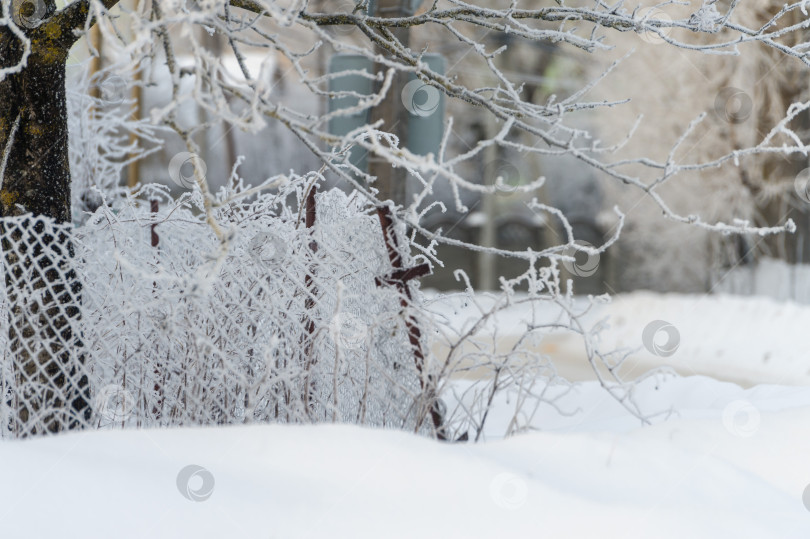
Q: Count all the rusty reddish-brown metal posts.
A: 3